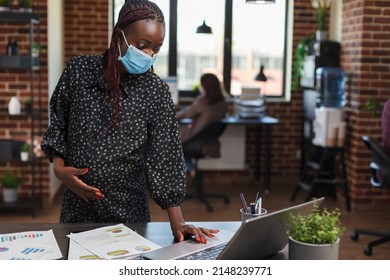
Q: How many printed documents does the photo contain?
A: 3